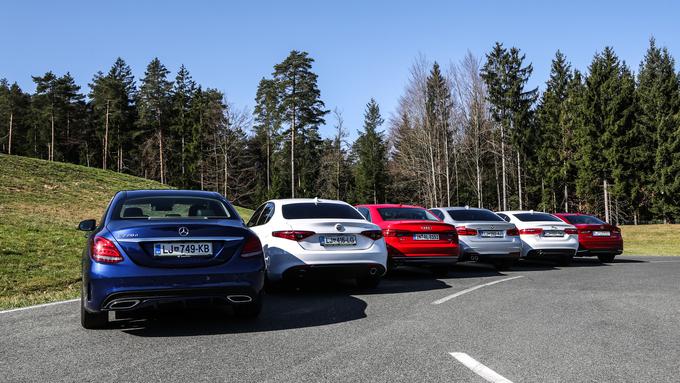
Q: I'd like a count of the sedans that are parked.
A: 6